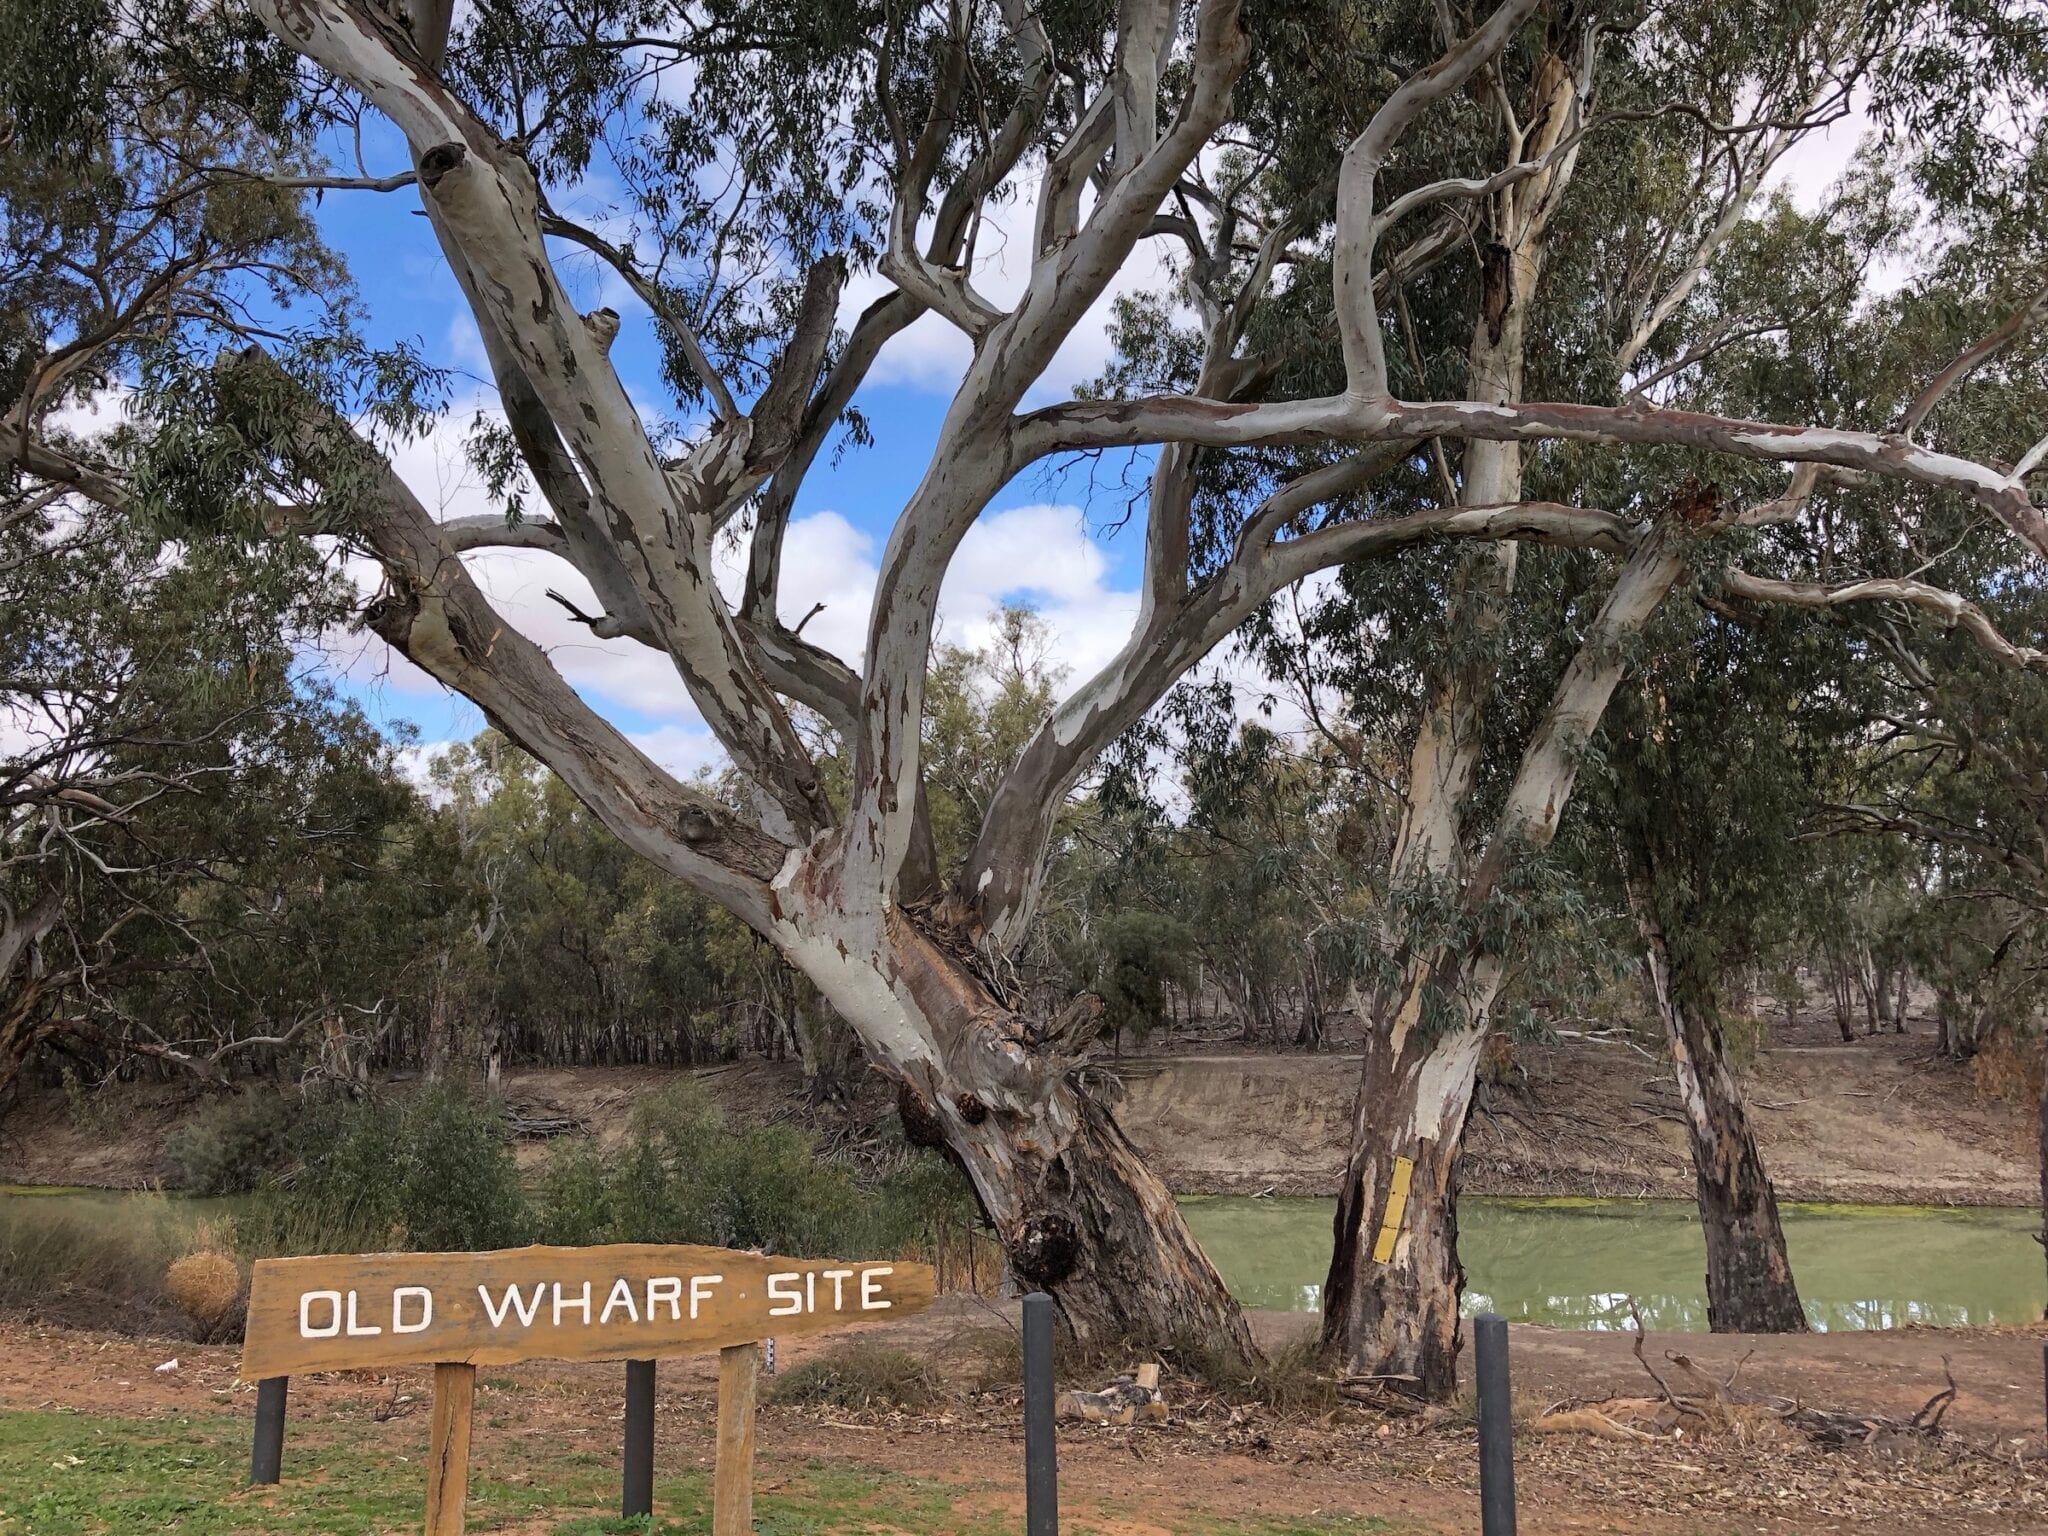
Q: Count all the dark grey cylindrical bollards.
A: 4